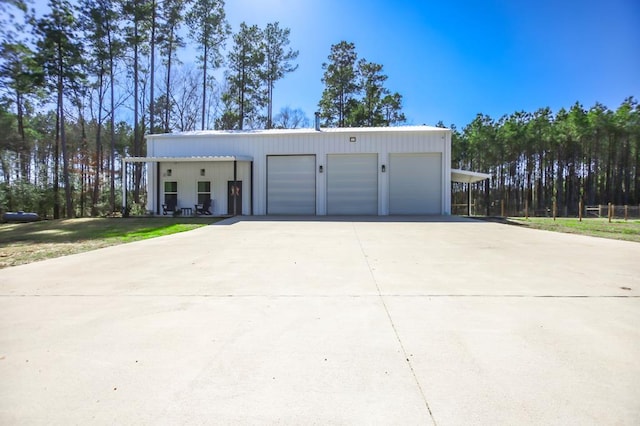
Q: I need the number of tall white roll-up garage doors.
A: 3